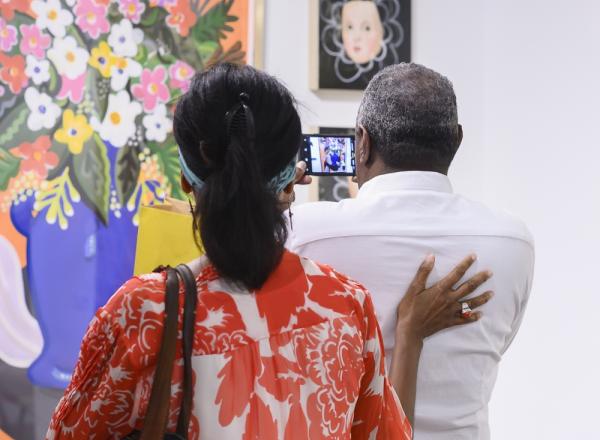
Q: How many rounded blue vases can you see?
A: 1